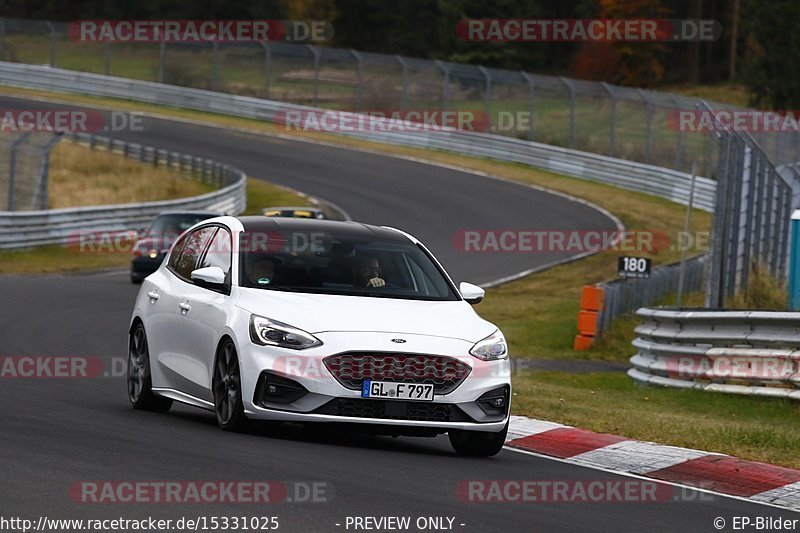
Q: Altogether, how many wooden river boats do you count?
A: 0